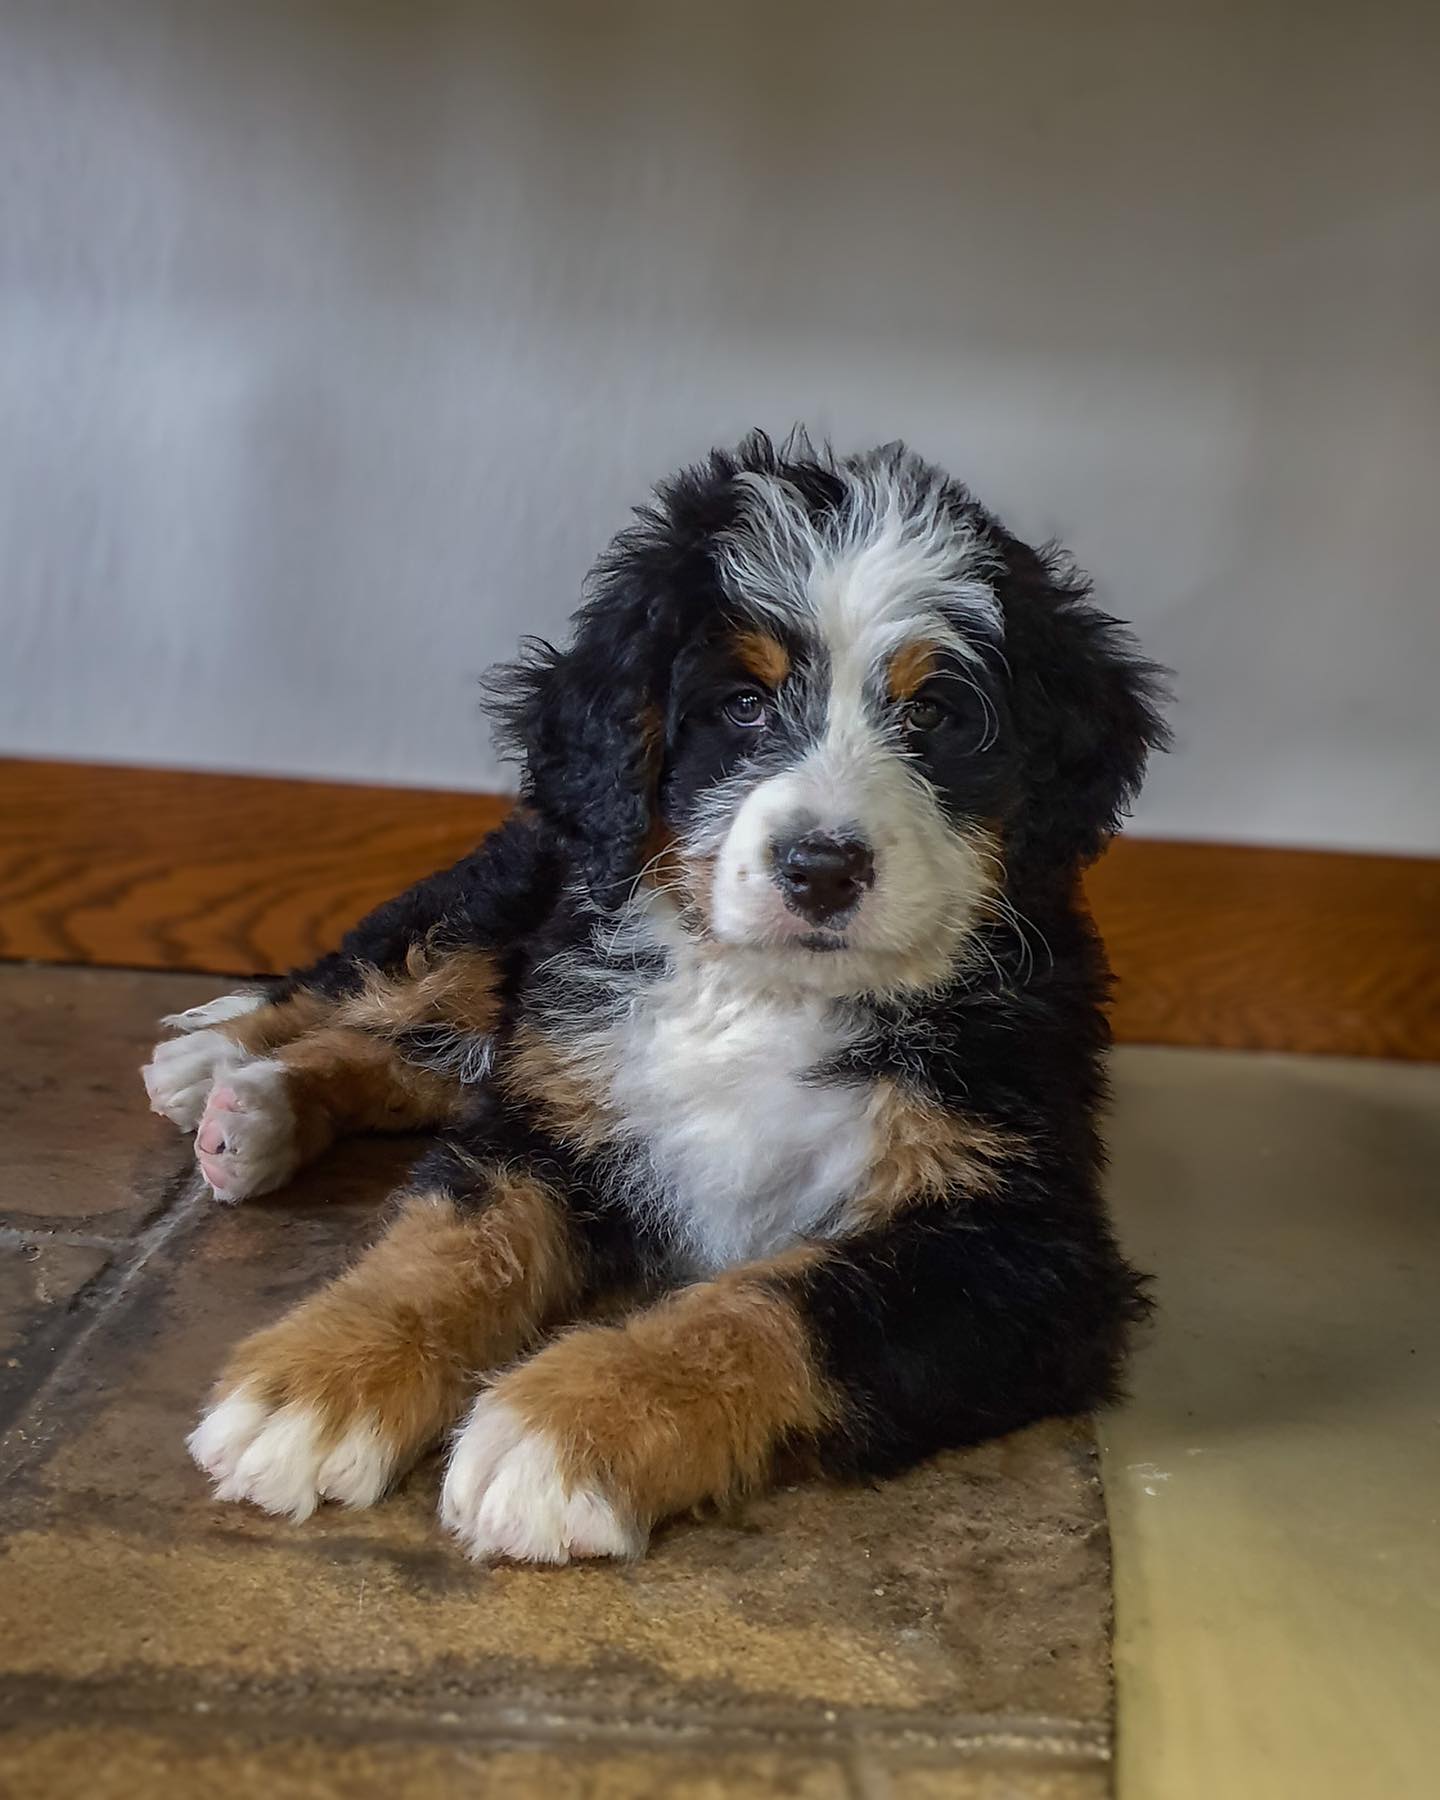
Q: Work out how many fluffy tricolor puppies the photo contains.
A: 1